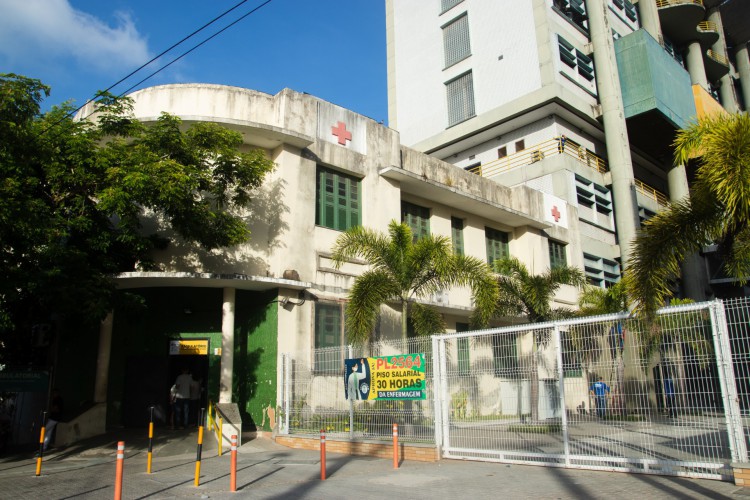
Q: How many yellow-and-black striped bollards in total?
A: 3